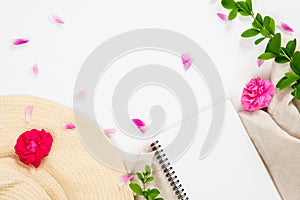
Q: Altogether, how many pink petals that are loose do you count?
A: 13